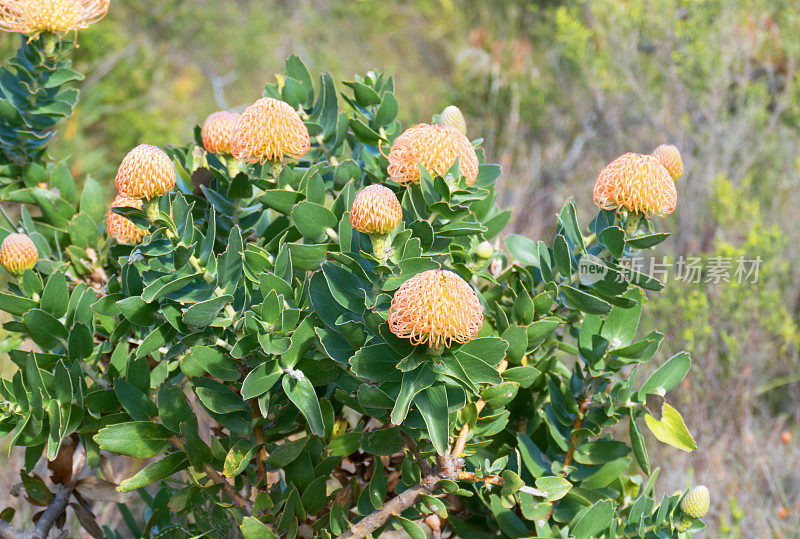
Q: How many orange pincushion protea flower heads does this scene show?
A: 11